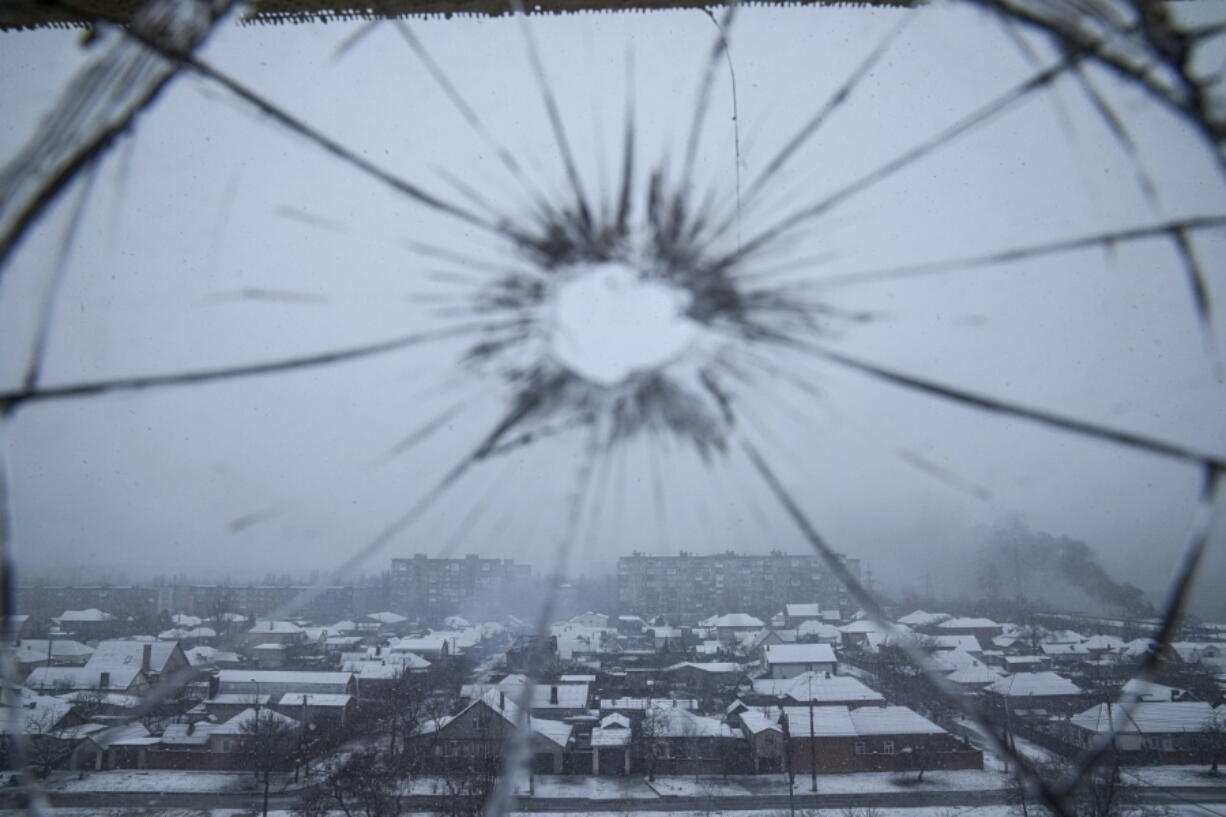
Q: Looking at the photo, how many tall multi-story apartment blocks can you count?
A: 2